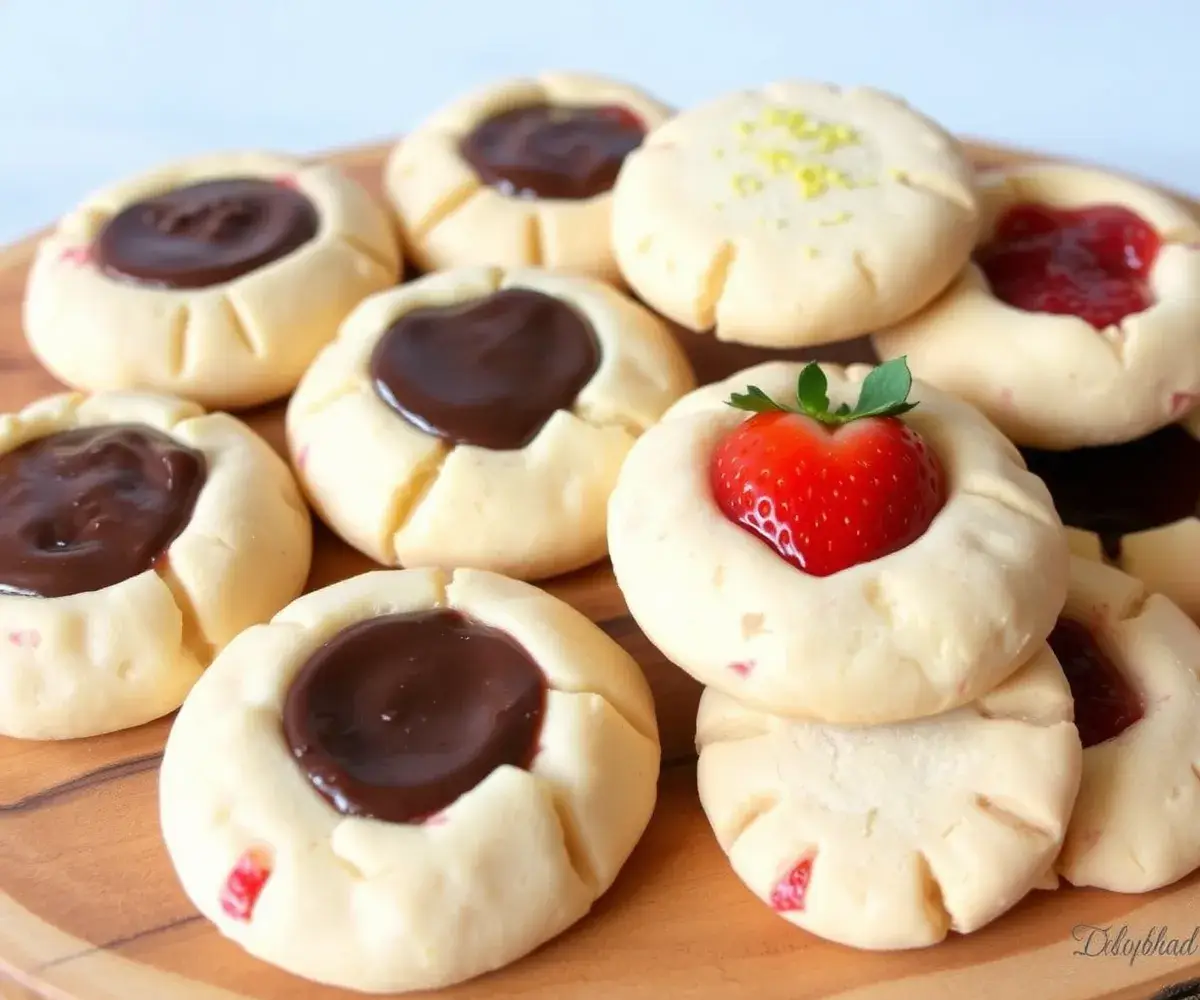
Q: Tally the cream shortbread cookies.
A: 11